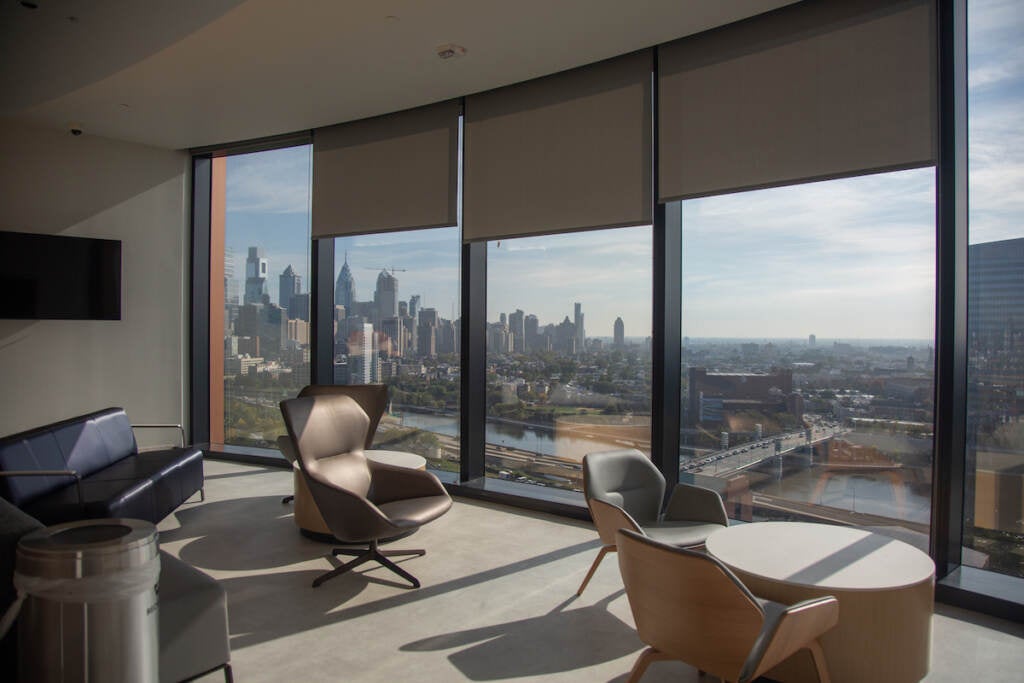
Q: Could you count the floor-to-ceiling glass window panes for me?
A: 5